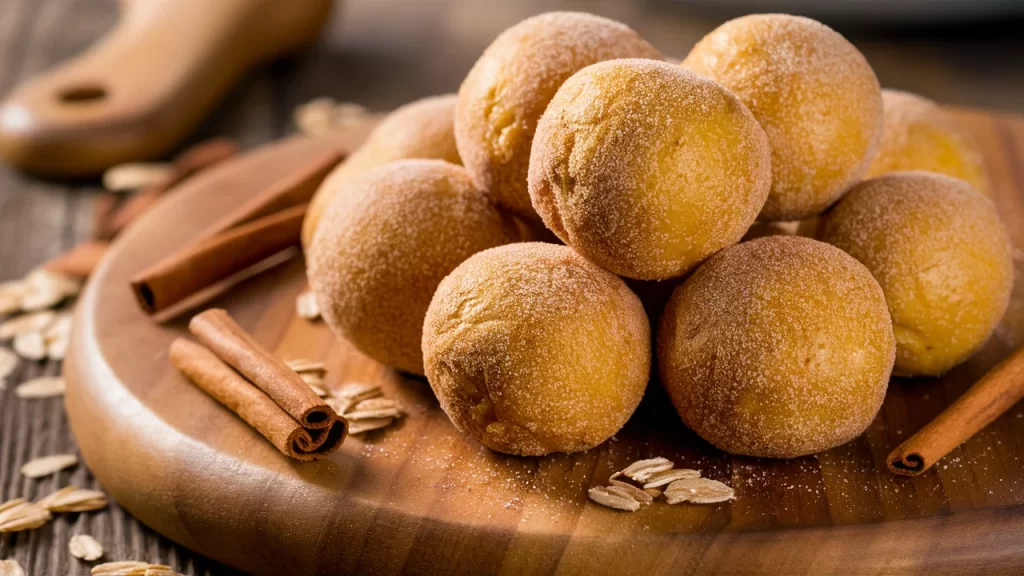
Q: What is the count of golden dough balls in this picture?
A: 9